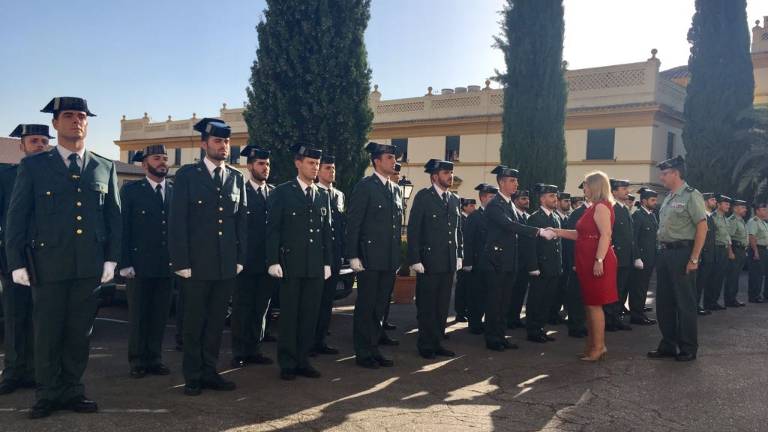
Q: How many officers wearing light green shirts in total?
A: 4